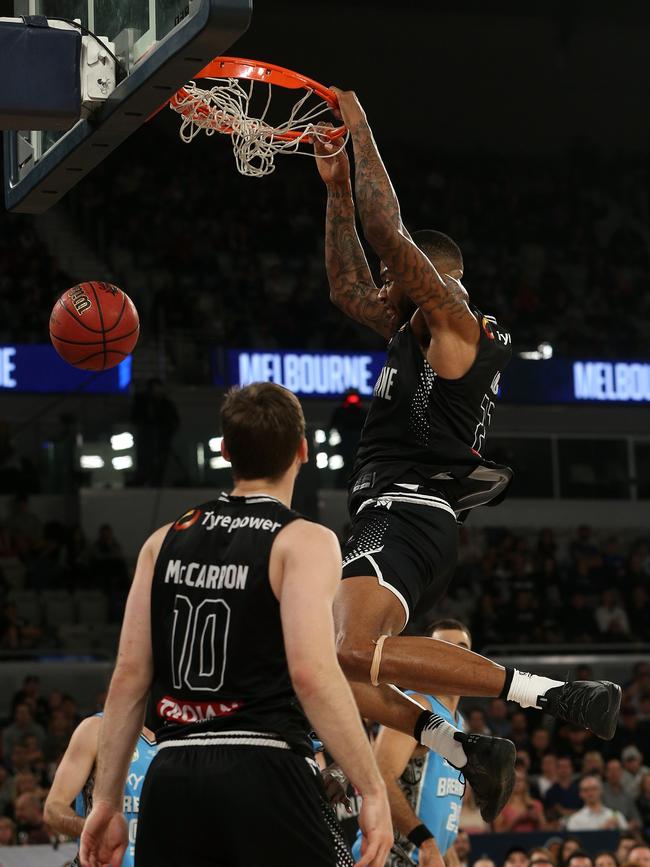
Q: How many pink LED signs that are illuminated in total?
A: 0